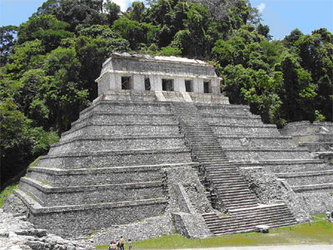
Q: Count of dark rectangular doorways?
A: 5